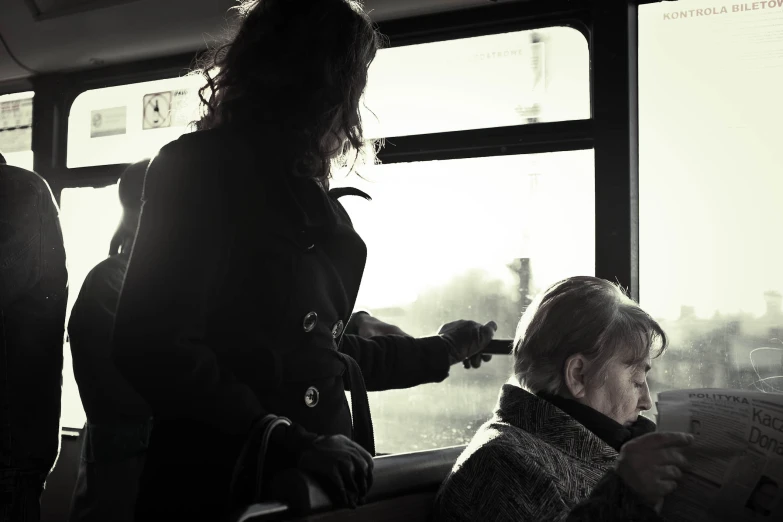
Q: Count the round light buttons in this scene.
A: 3